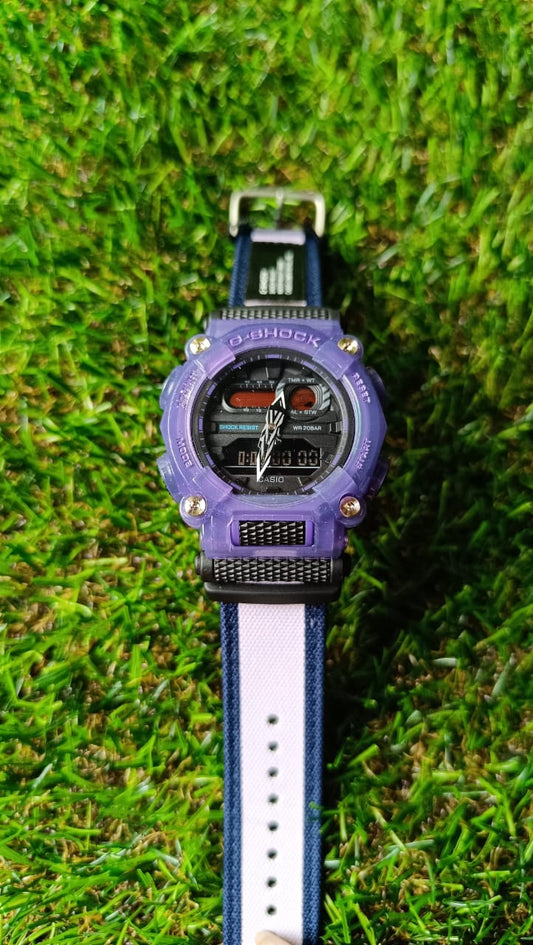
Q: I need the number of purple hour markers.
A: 11